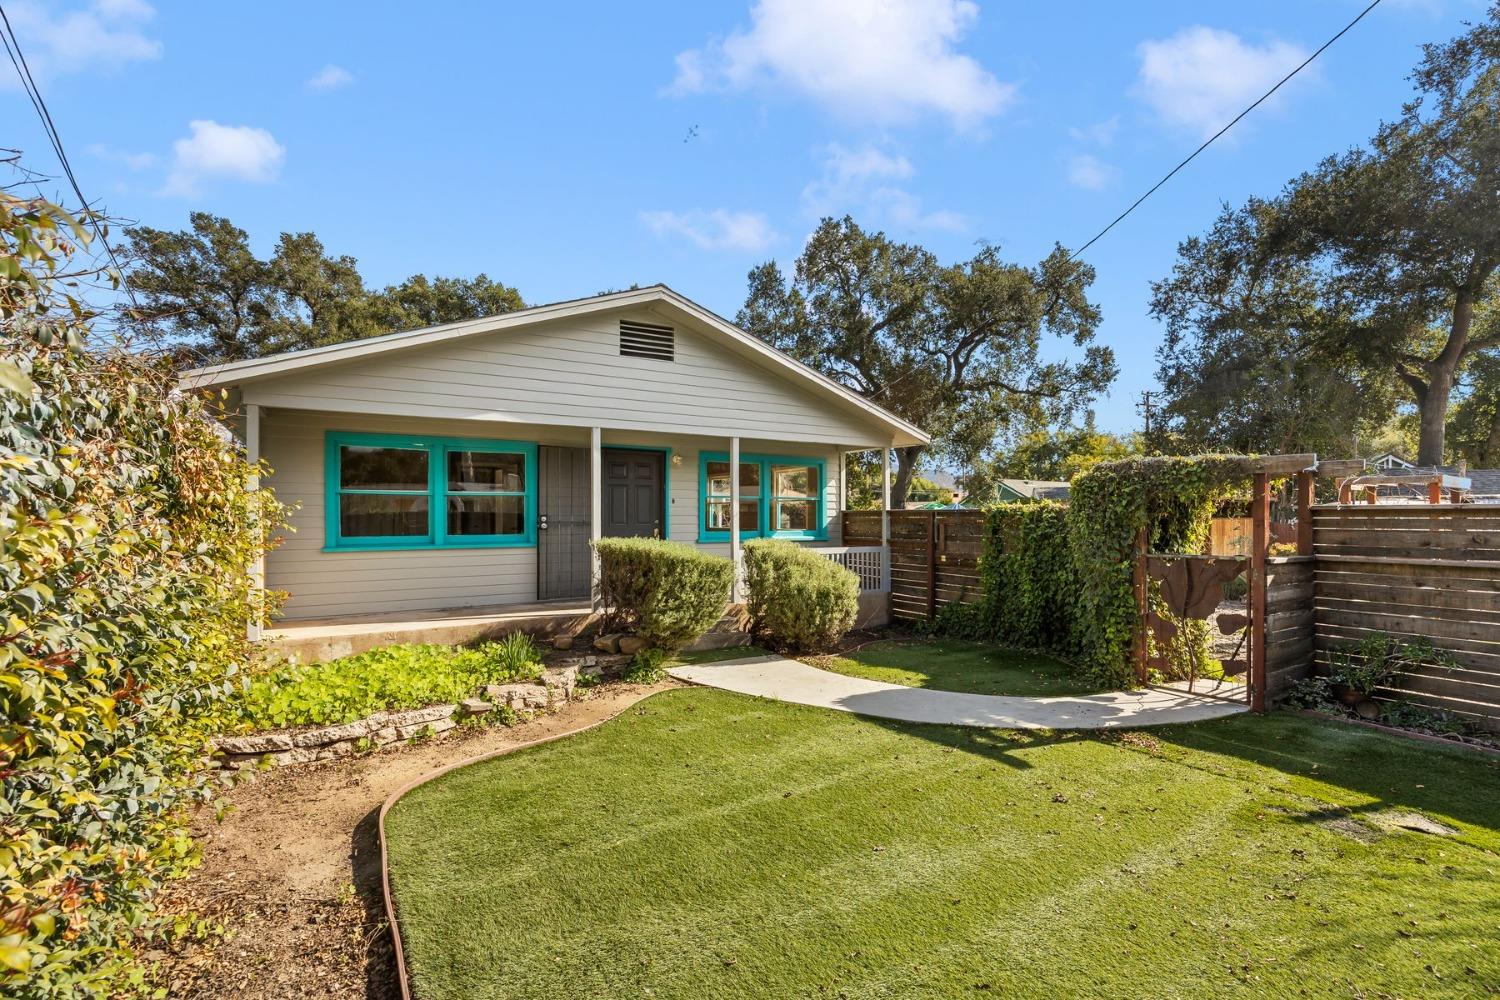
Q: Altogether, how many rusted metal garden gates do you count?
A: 1